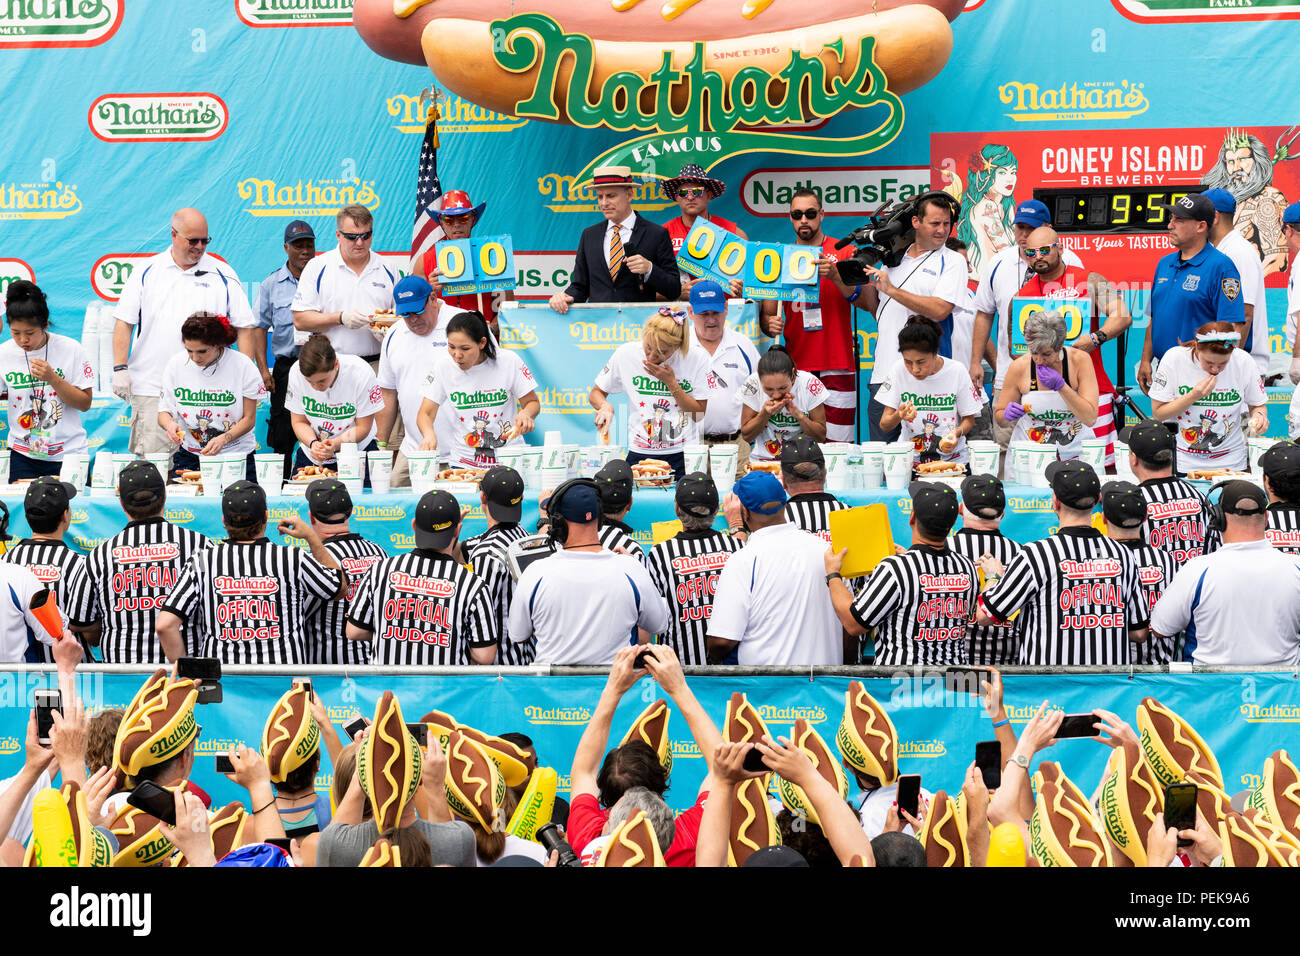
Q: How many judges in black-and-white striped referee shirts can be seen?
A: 15